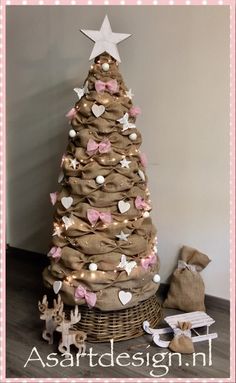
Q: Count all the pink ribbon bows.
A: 12